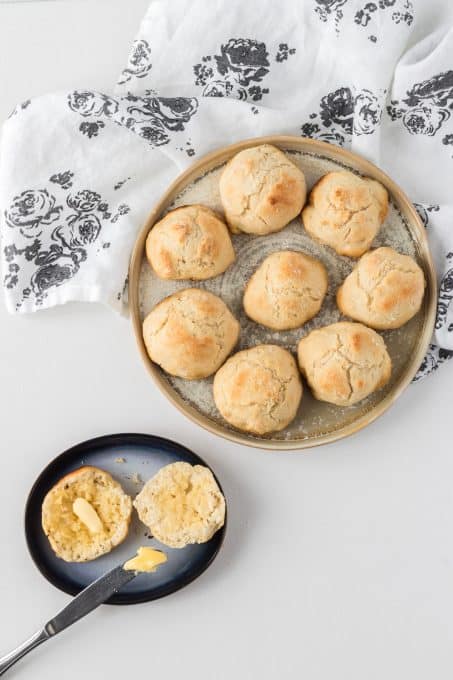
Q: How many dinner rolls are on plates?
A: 9